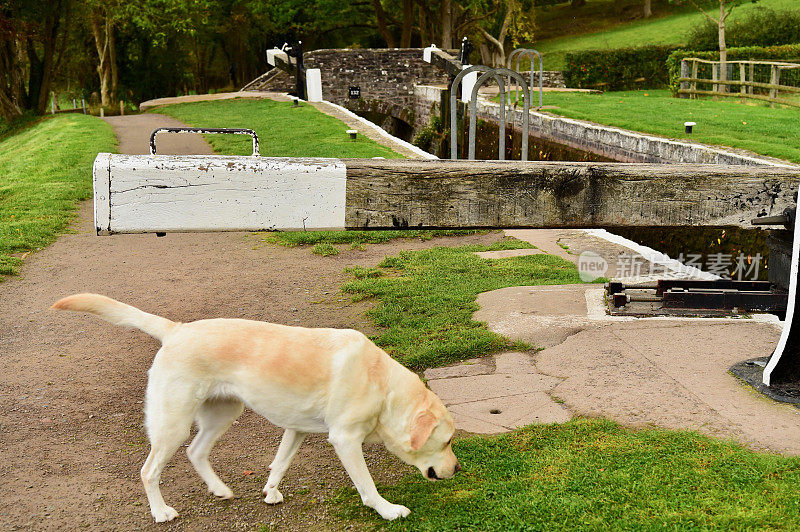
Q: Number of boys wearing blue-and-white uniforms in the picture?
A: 0